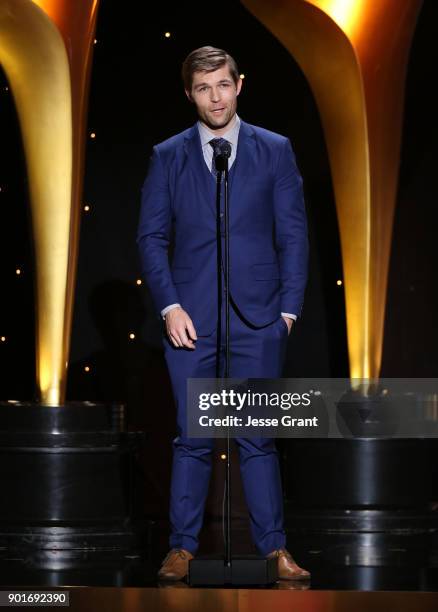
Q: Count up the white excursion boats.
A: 0